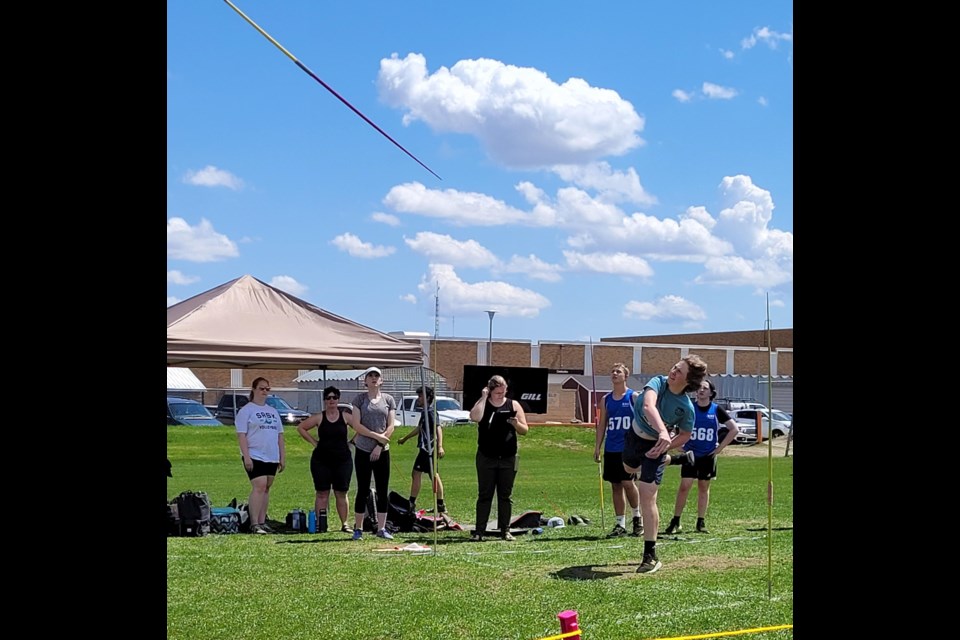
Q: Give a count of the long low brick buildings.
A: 1